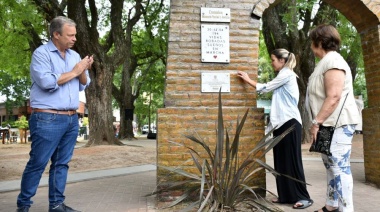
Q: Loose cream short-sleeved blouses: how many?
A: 1